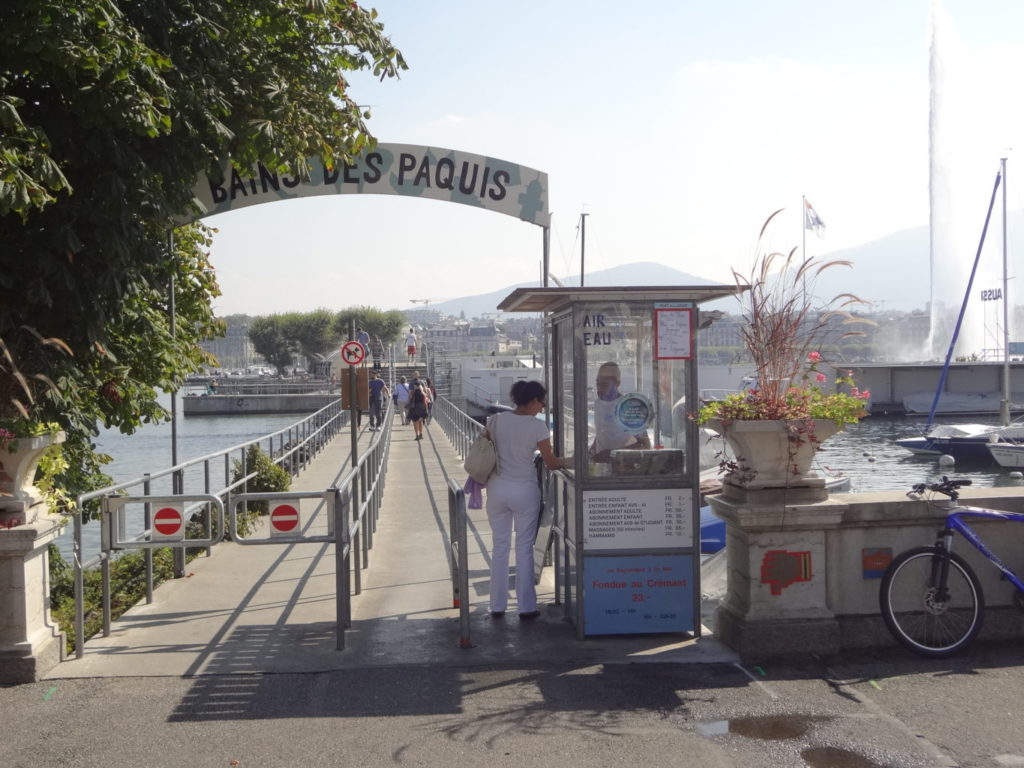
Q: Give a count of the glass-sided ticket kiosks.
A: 1